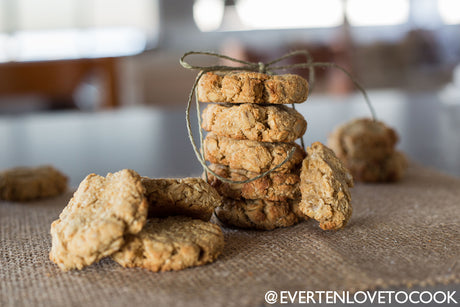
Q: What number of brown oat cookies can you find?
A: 12